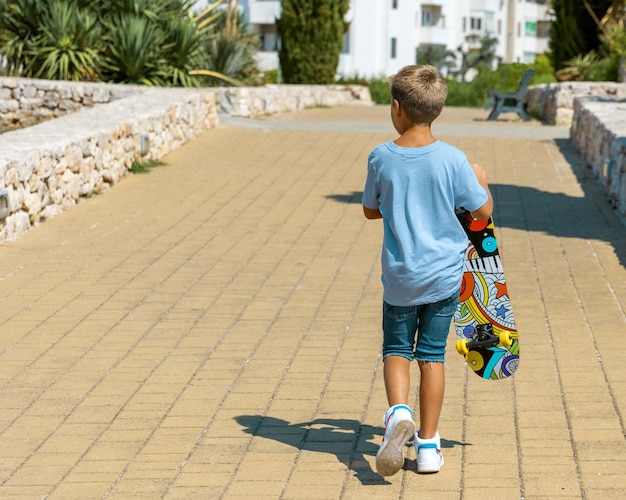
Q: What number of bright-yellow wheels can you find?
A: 2